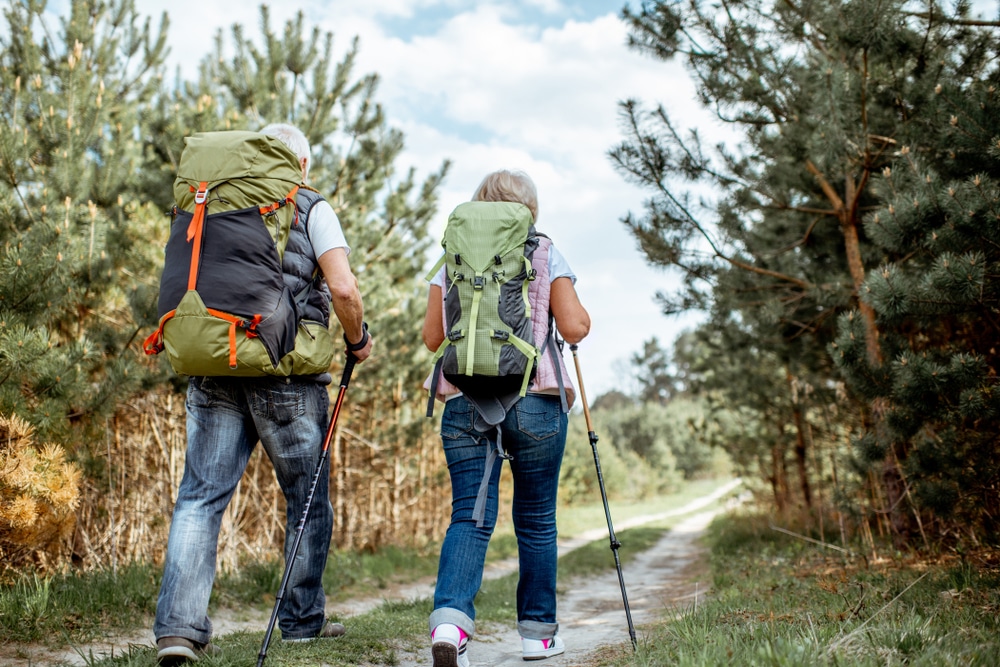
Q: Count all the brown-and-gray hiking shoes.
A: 2